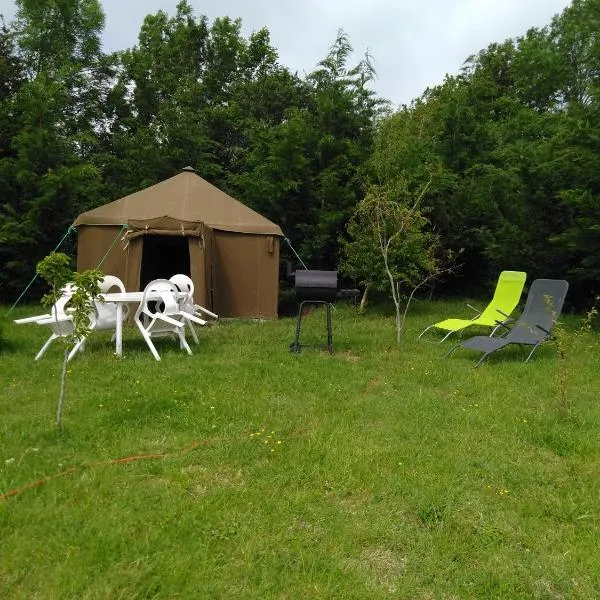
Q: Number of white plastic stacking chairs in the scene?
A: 4